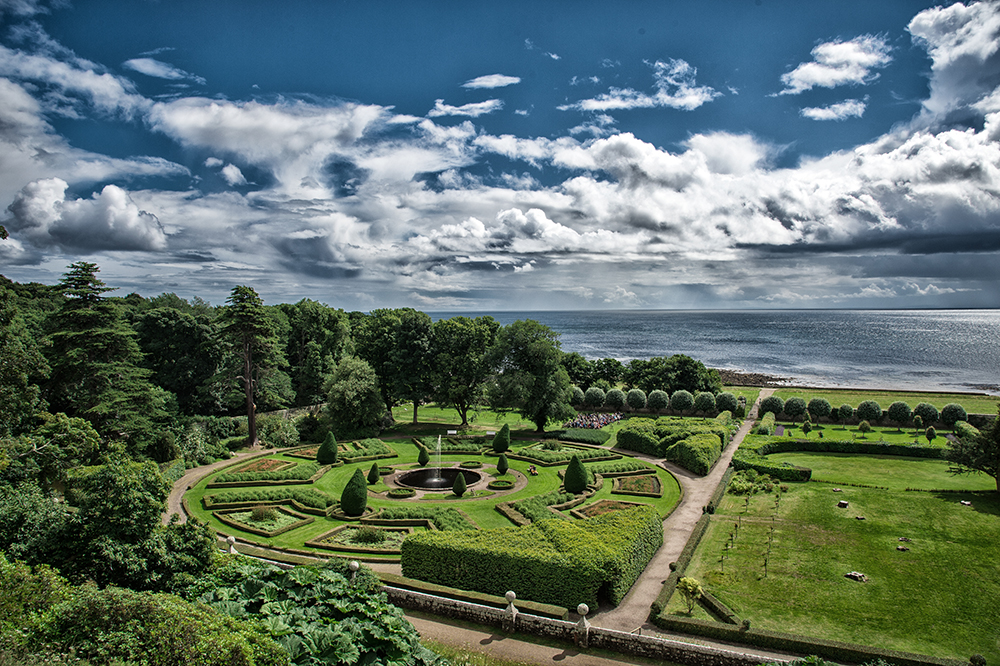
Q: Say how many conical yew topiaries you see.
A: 8